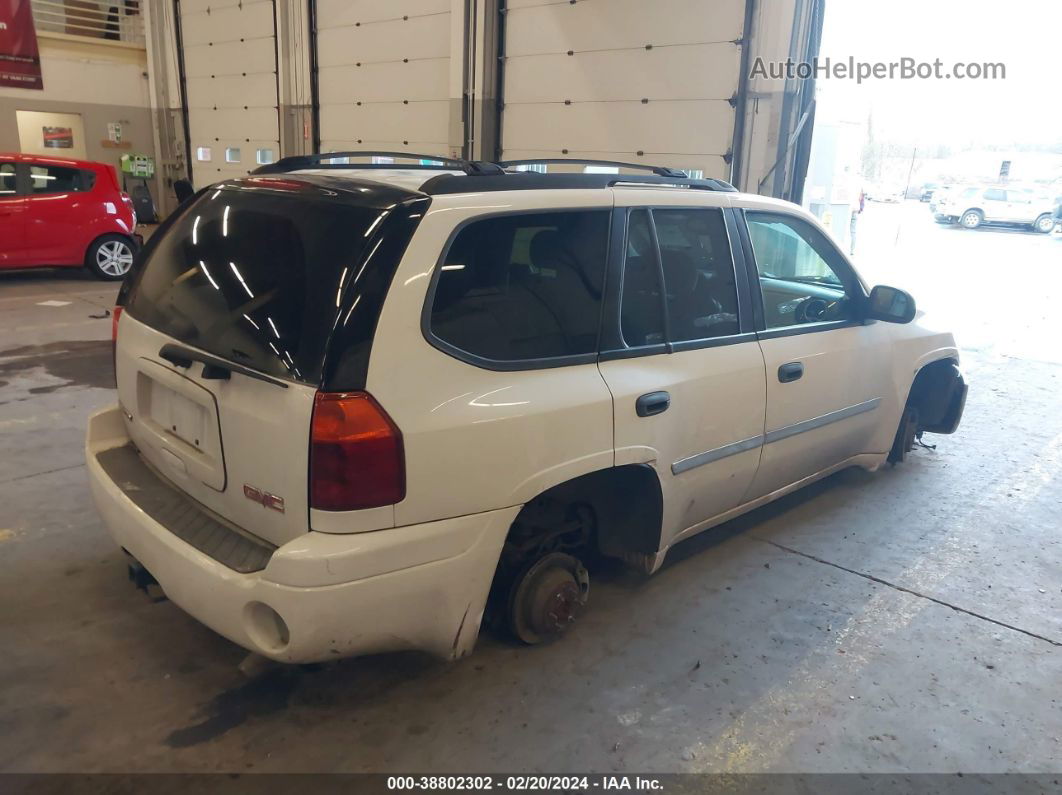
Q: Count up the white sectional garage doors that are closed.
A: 3